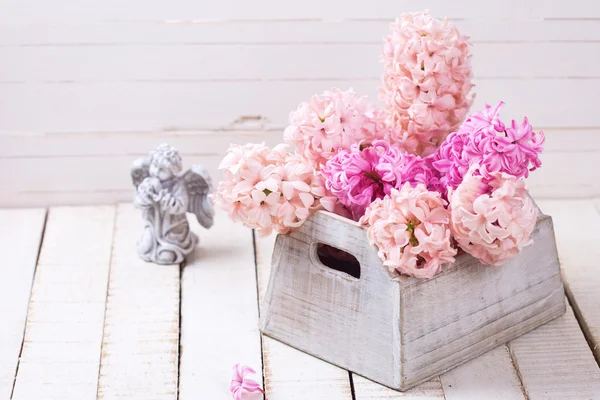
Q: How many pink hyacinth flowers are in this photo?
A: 7